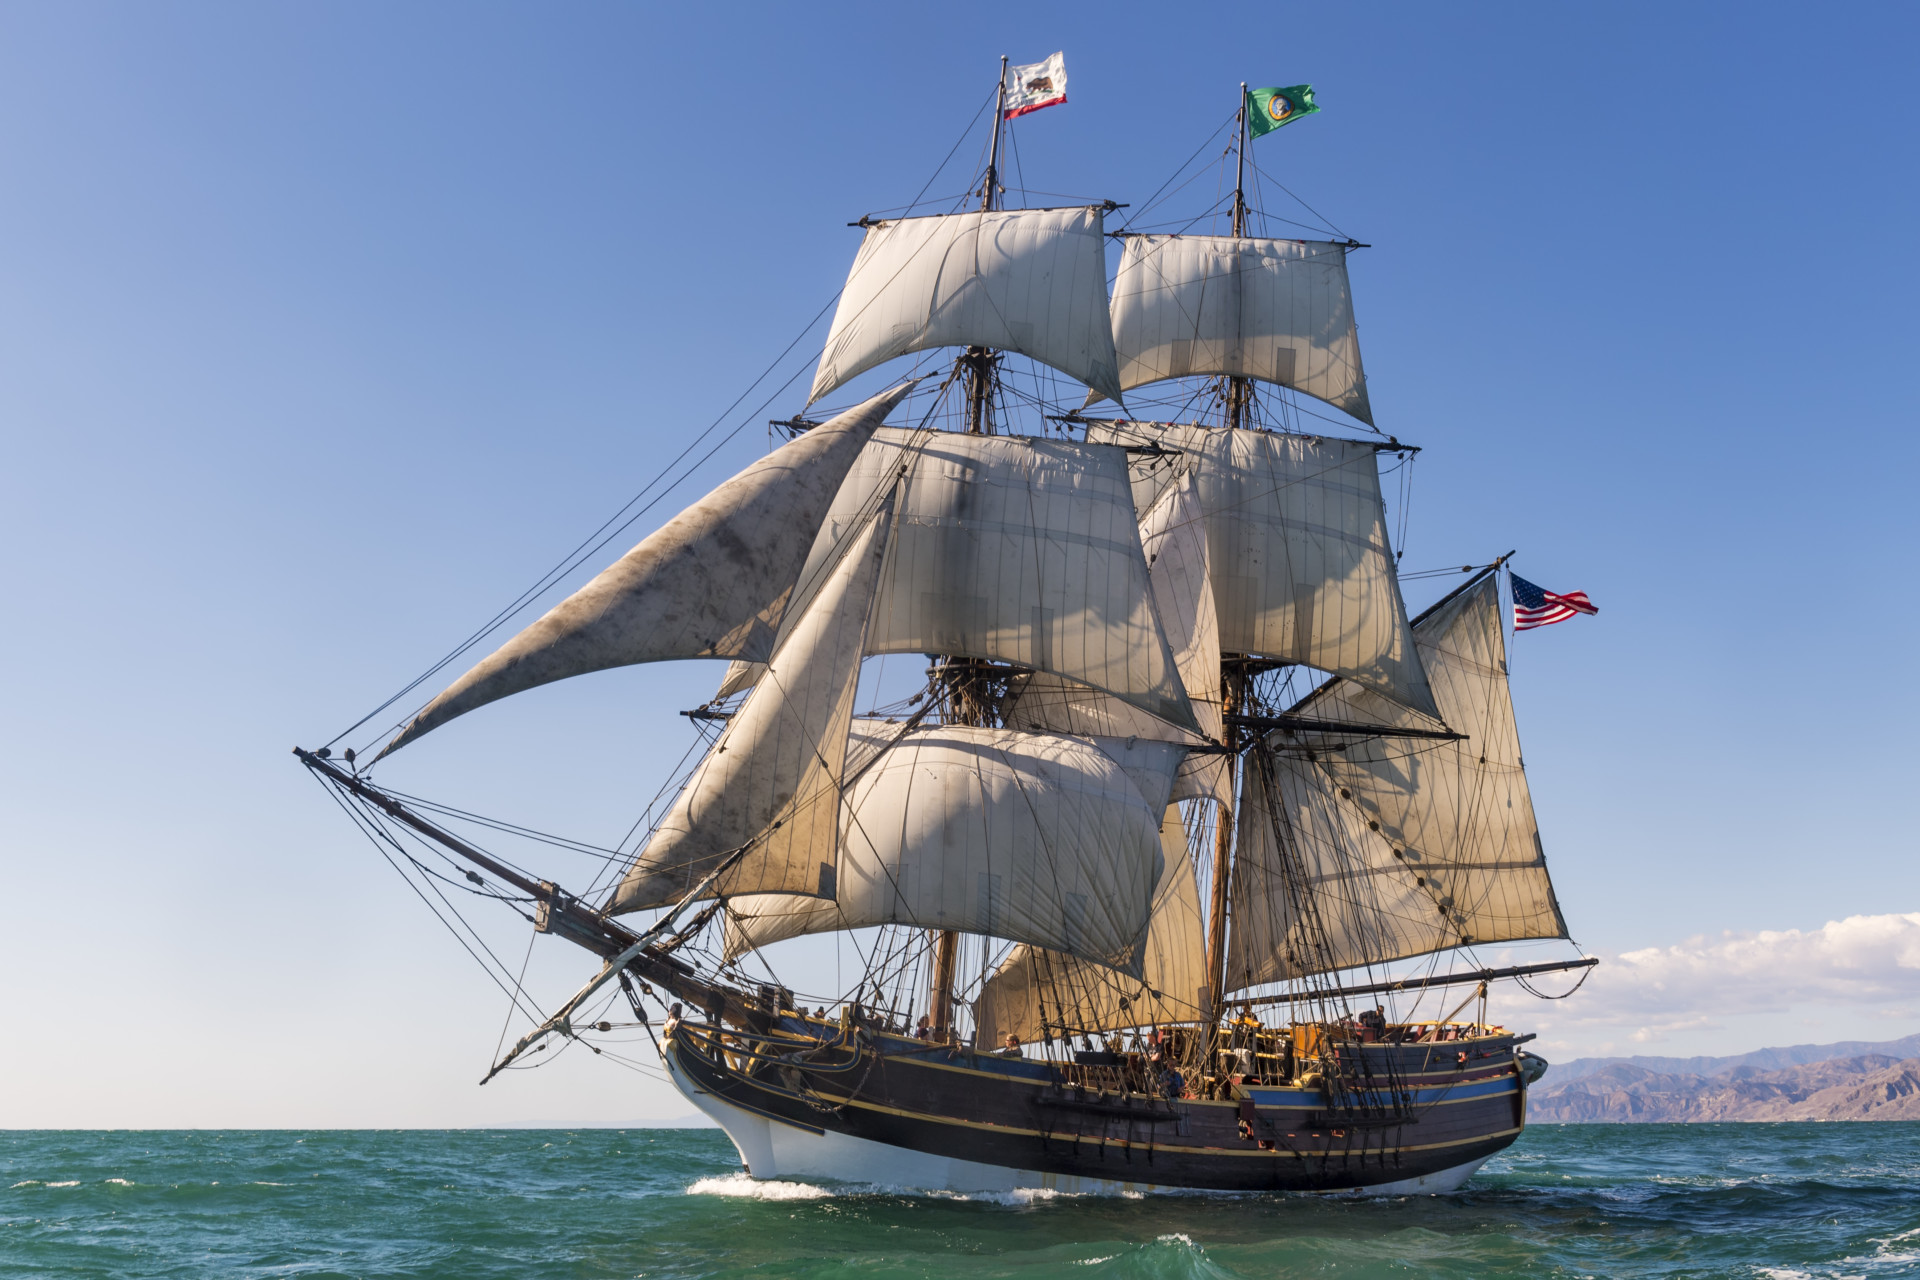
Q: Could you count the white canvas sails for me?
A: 10